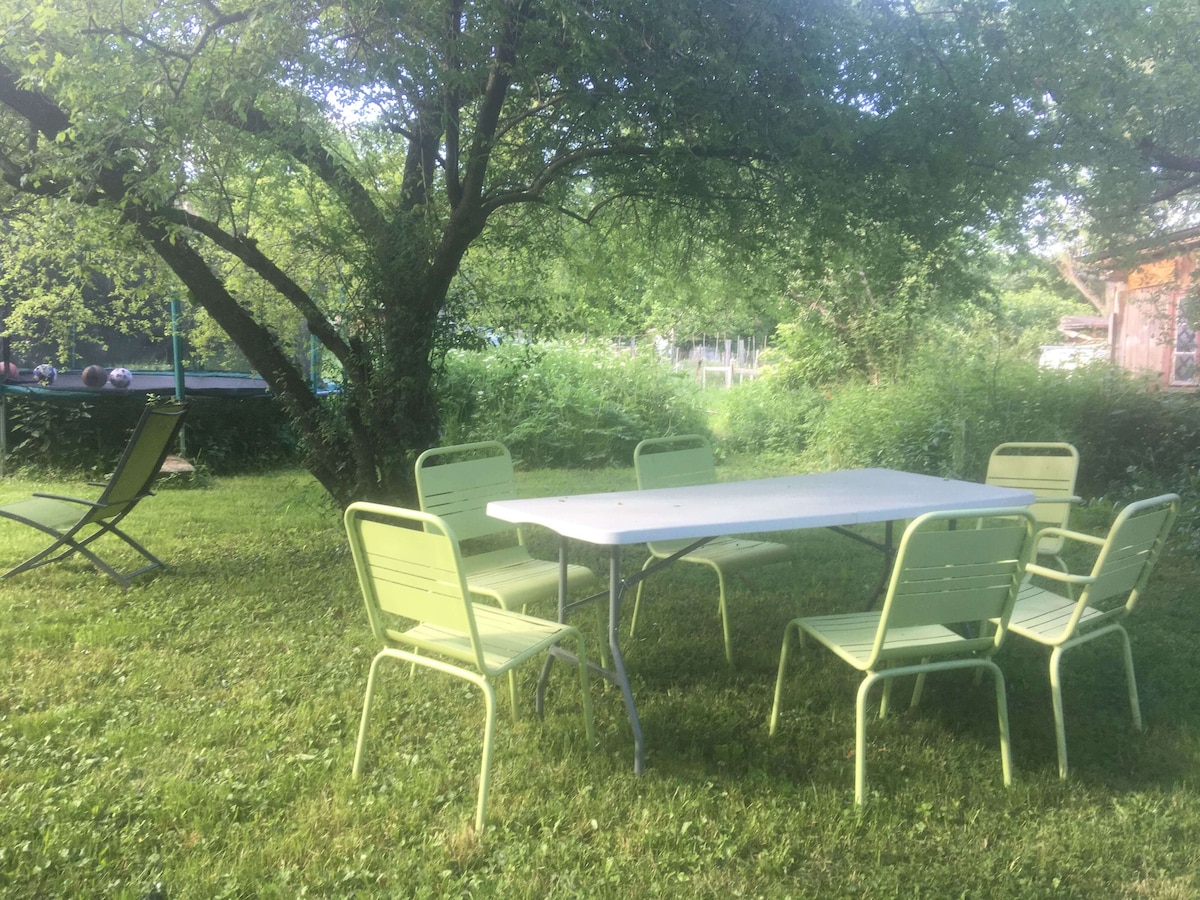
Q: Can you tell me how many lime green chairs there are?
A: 6